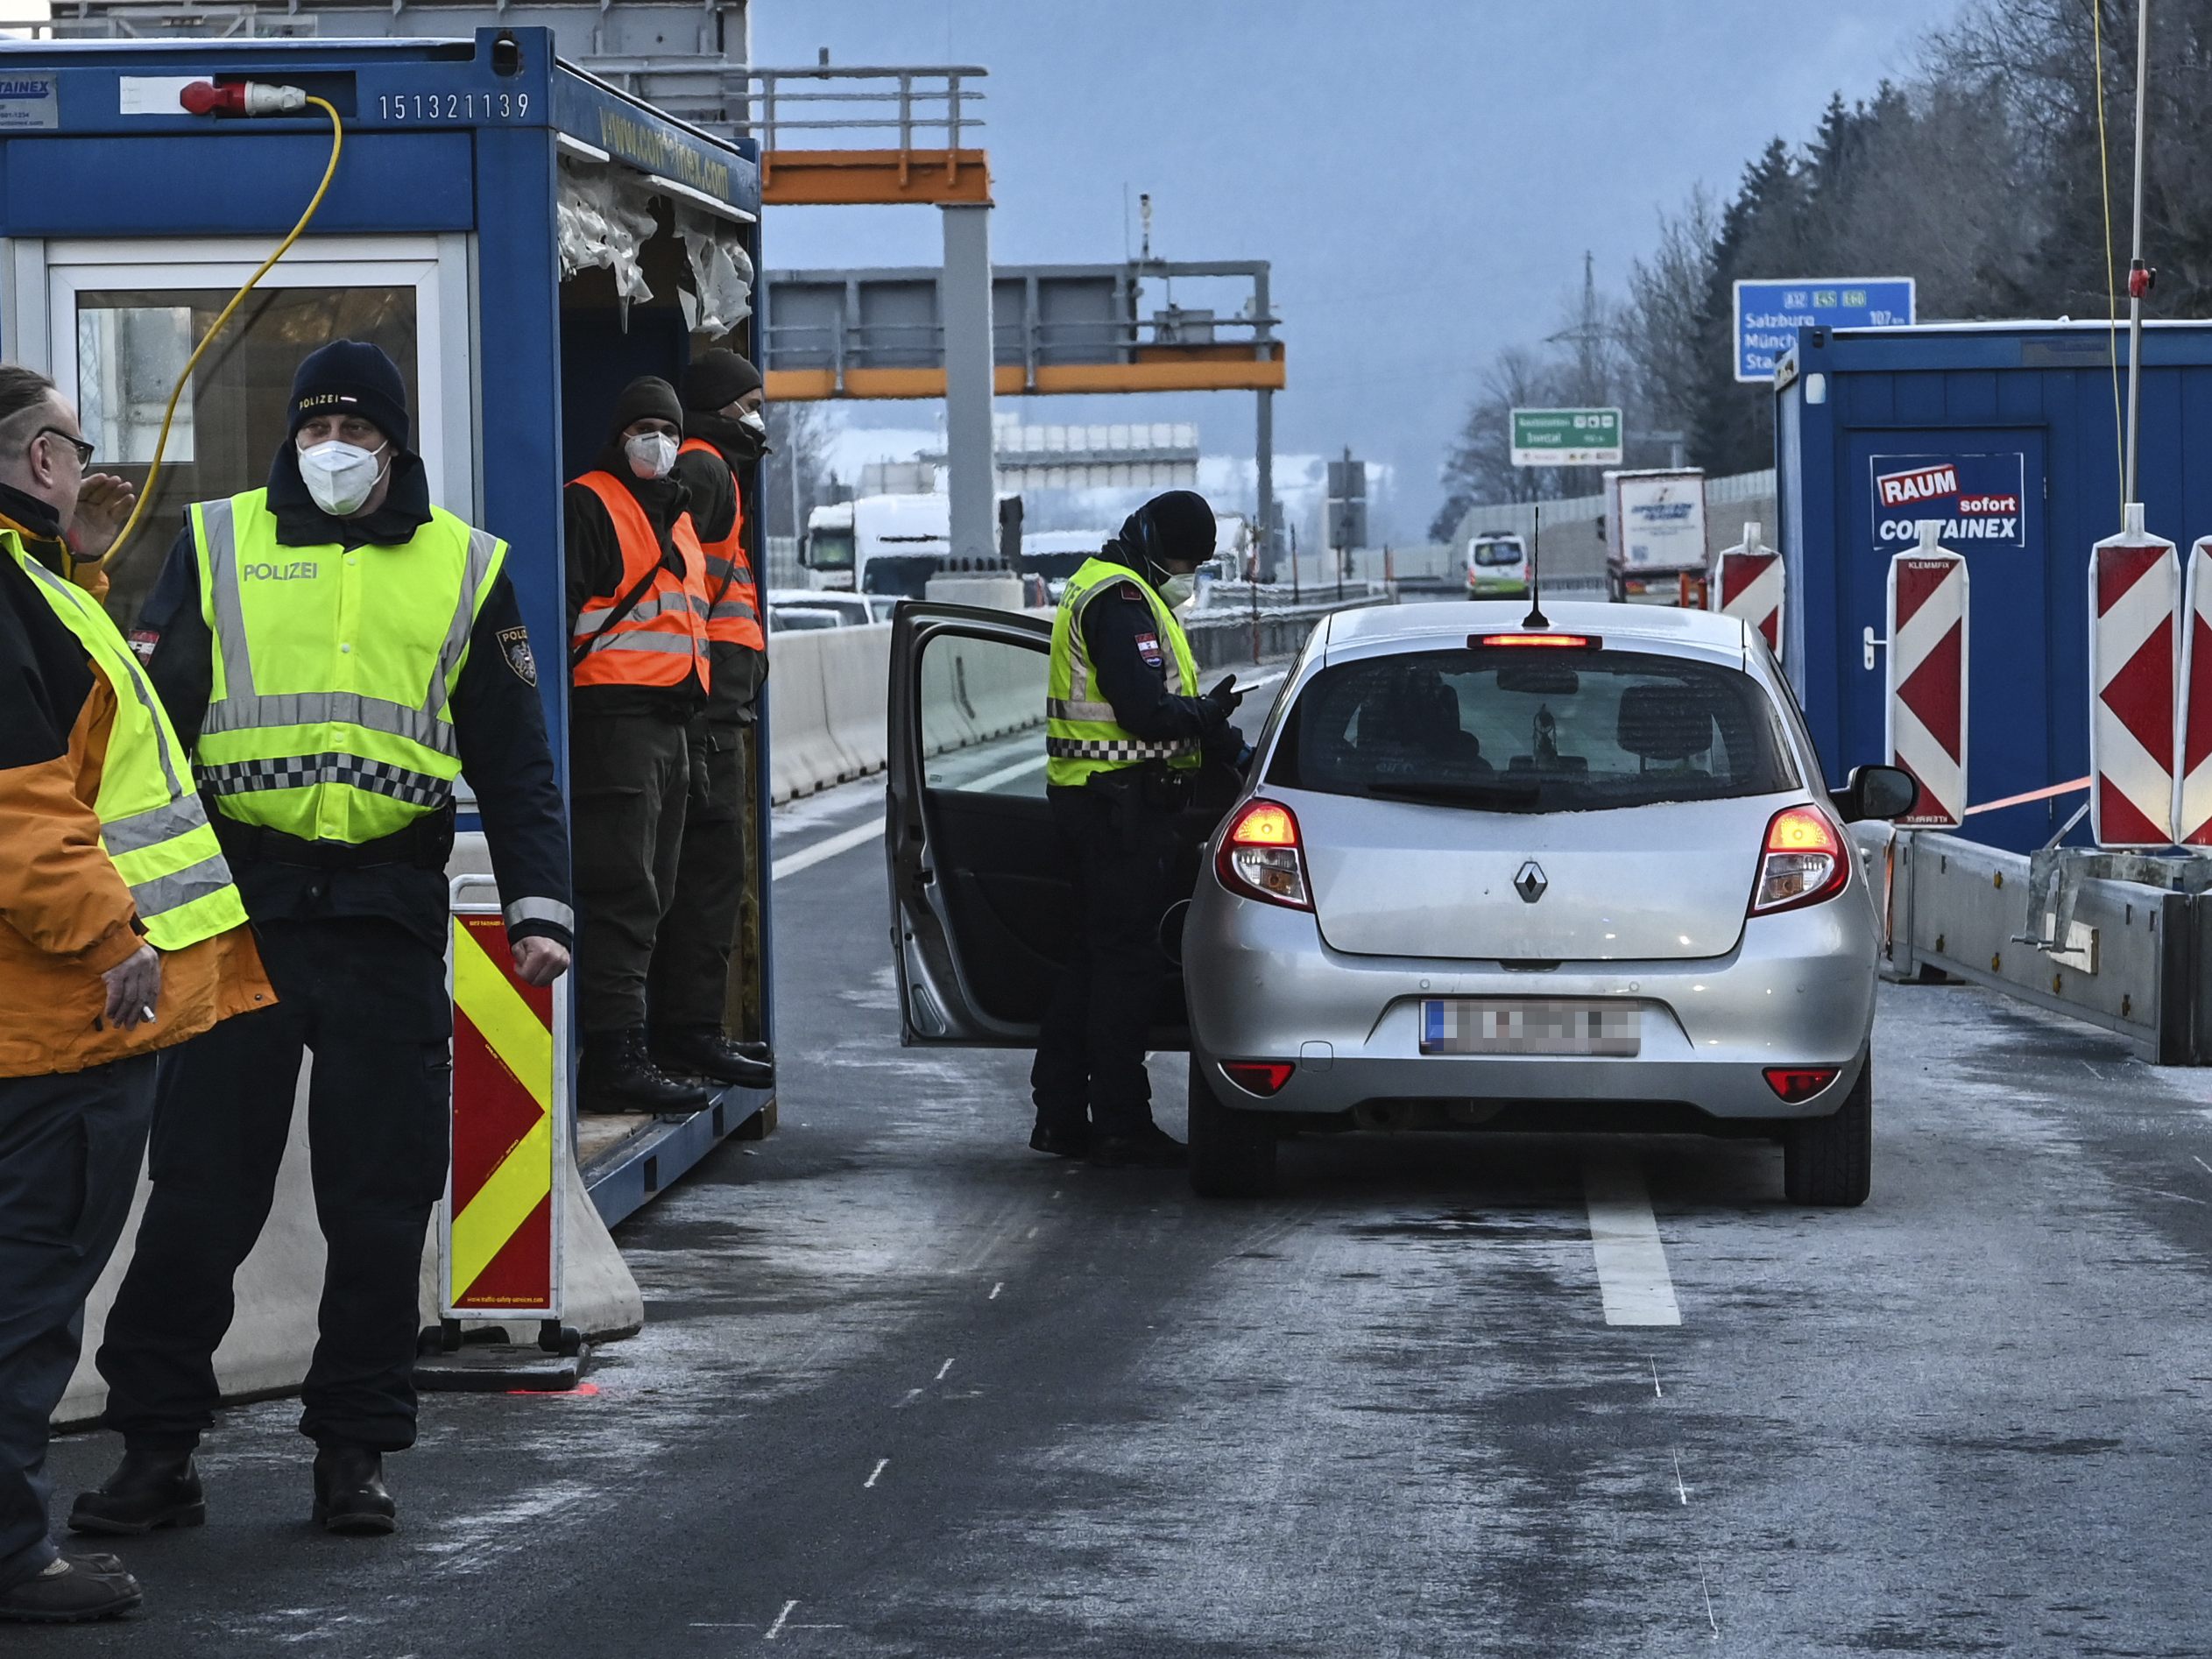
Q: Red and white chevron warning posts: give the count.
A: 4